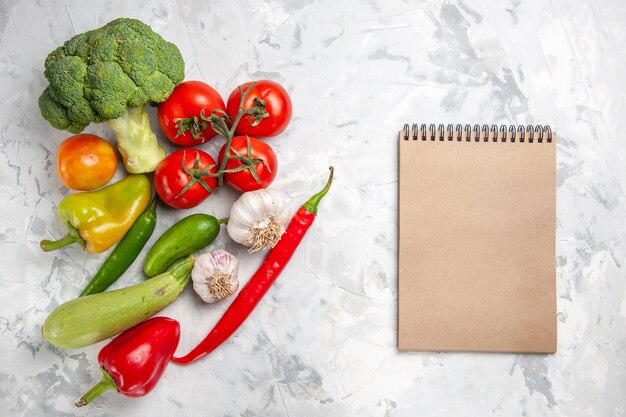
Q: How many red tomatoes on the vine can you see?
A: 4